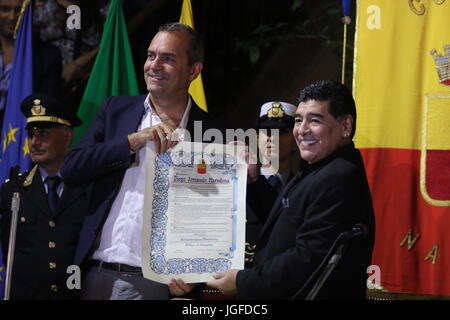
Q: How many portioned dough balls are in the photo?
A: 0